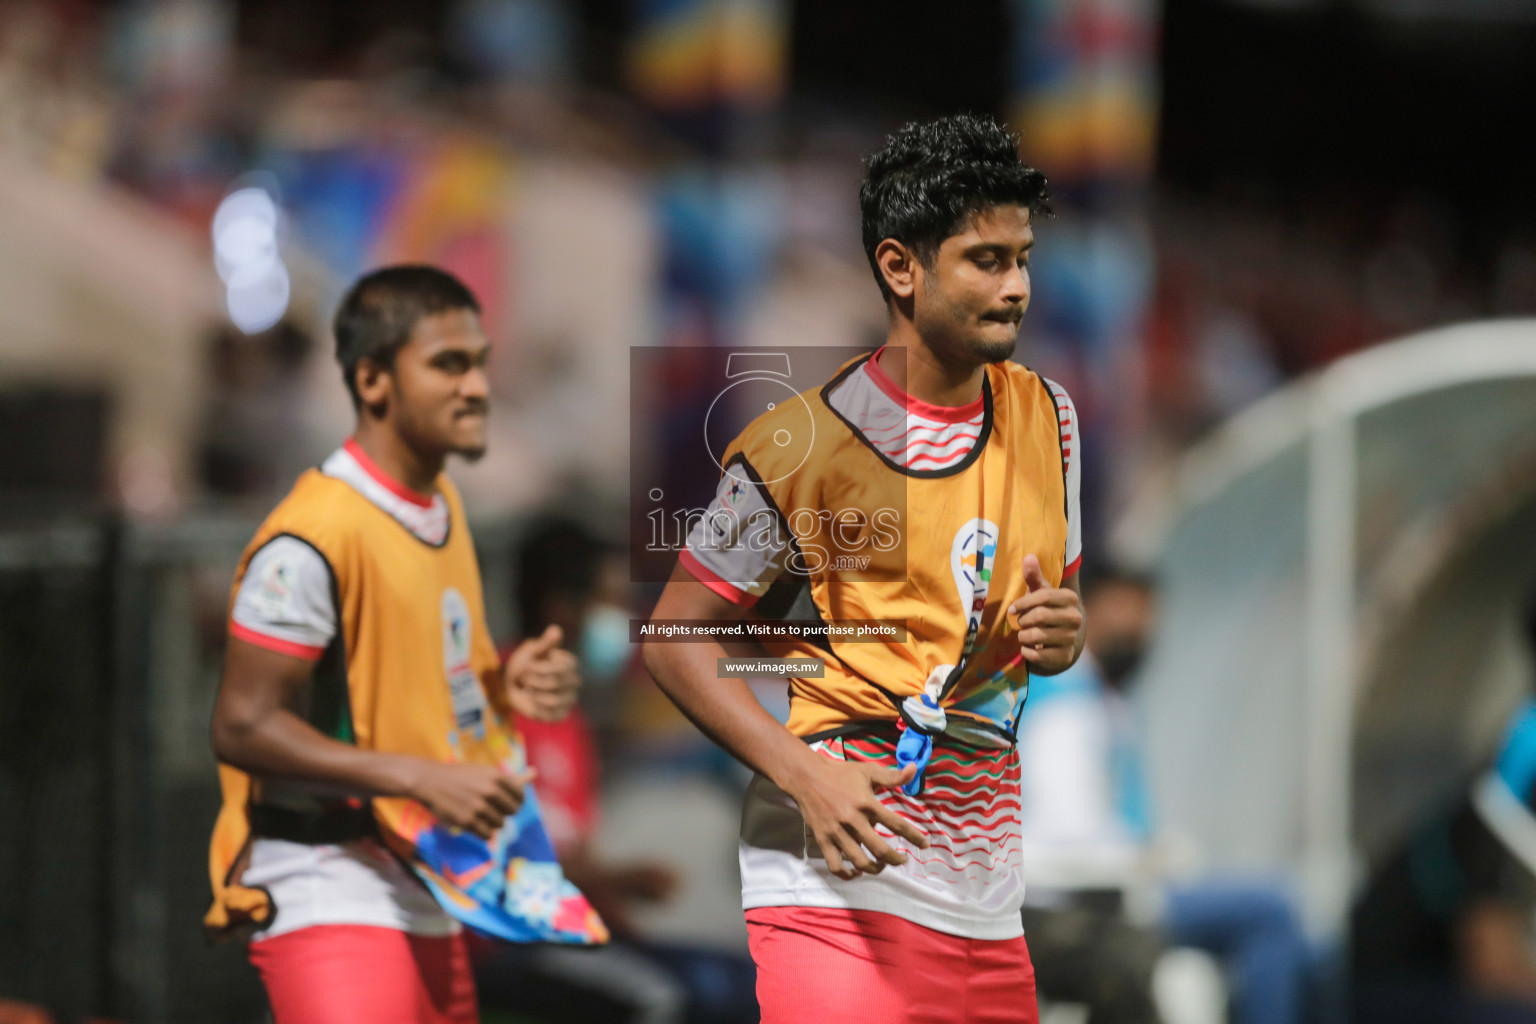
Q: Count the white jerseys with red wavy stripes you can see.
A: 2